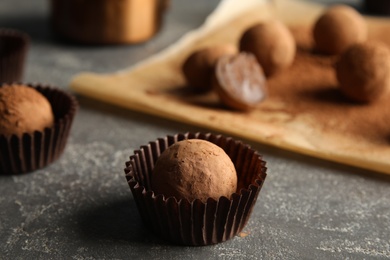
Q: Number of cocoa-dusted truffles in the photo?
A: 7